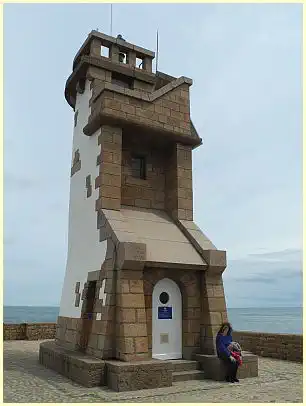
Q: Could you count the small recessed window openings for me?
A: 1